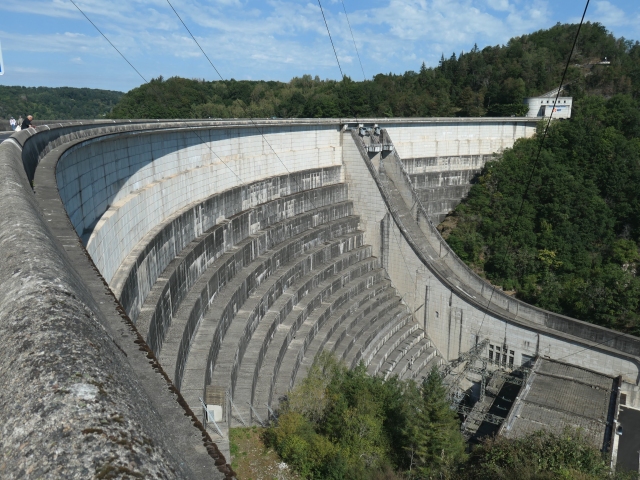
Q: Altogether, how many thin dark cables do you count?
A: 5